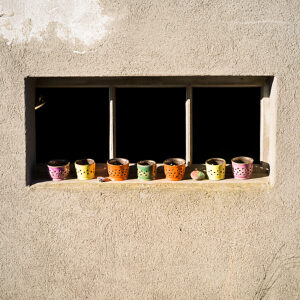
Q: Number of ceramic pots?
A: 7